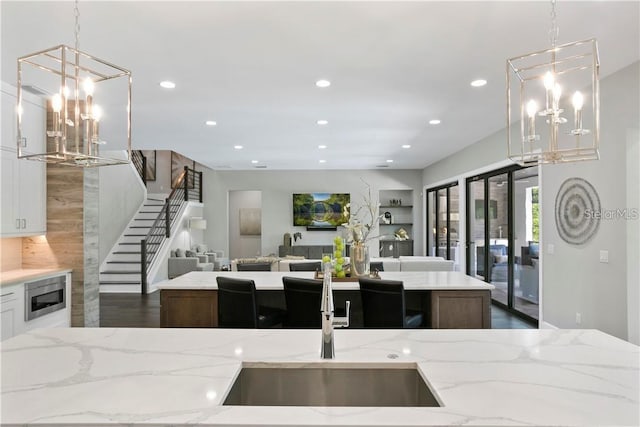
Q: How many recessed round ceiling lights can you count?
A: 12